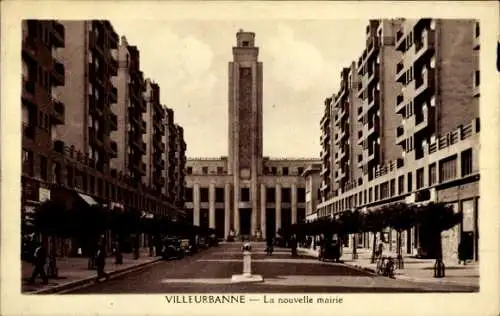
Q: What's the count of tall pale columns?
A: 6